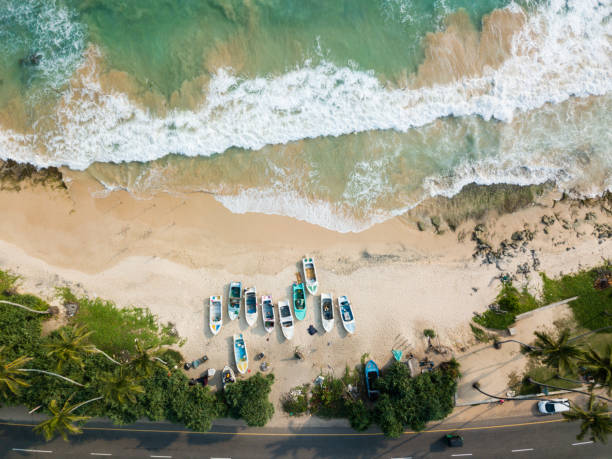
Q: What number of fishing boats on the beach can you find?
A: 12